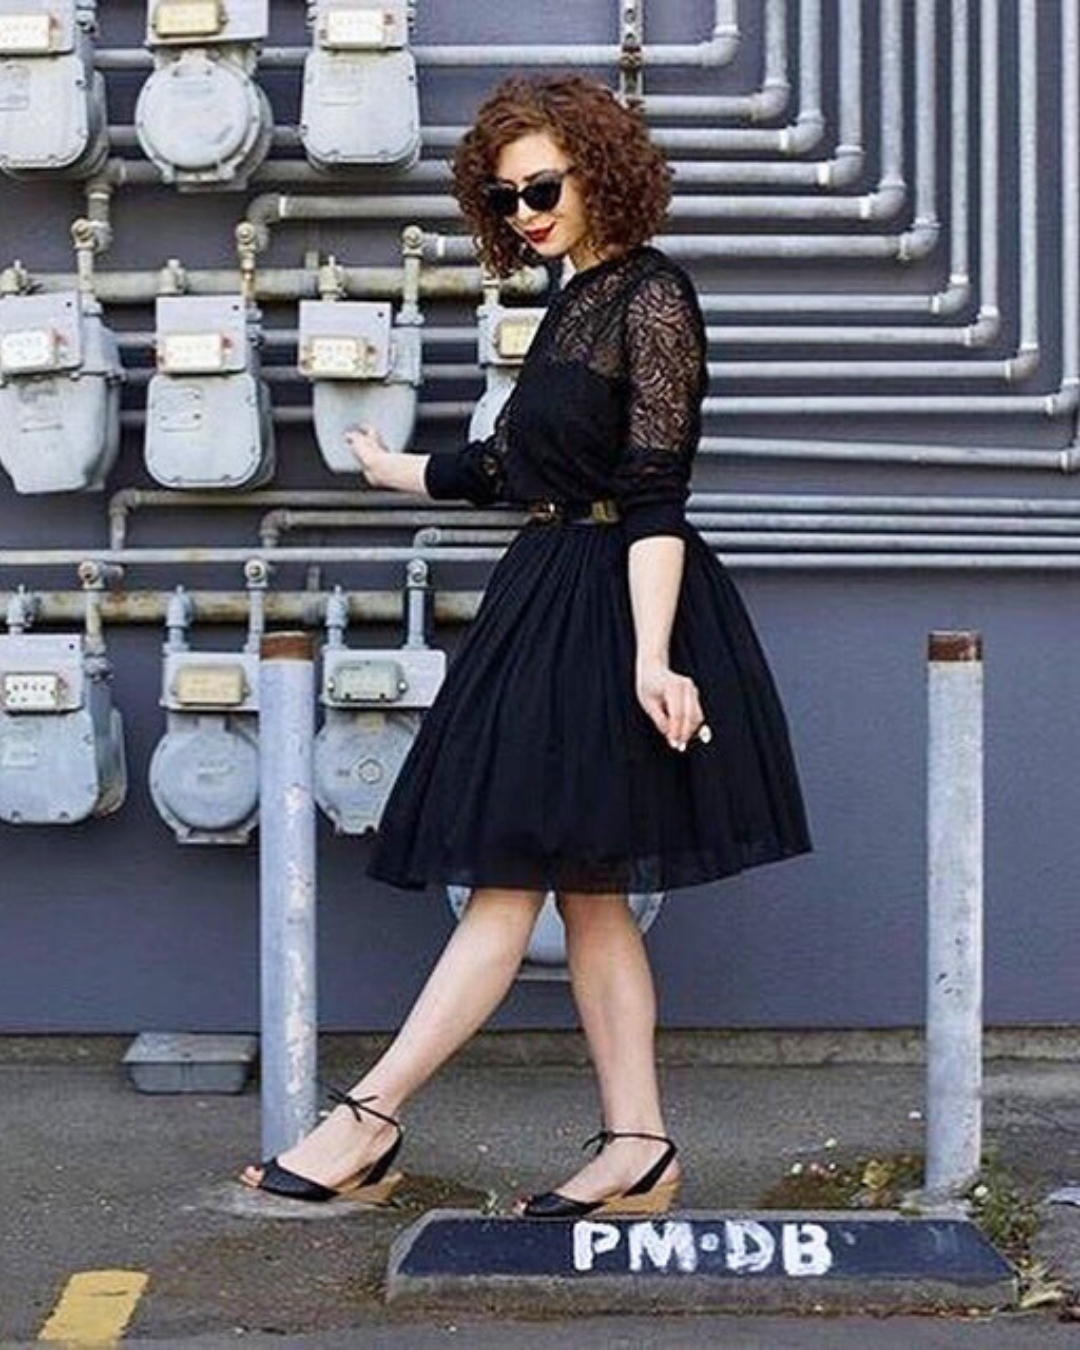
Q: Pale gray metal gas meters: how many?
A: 11